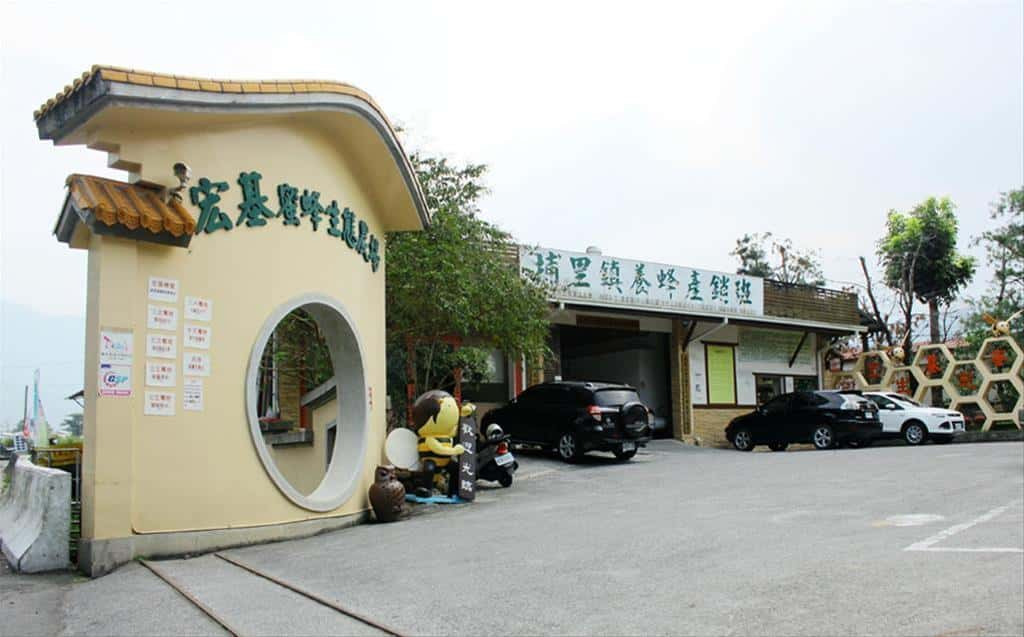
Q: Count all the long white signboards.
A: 1